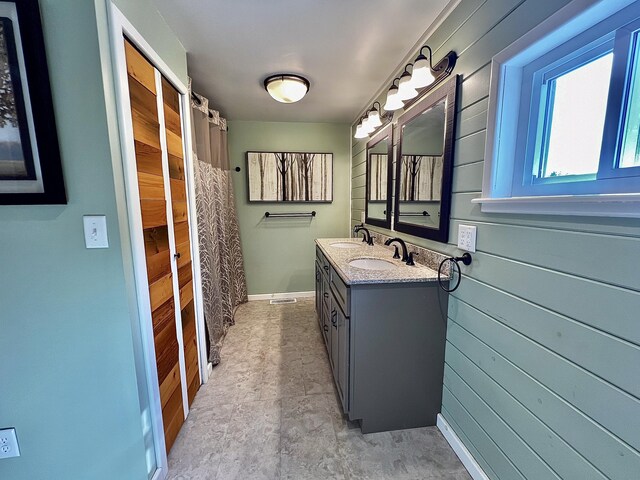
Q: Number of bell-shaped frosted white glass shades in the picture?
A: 6